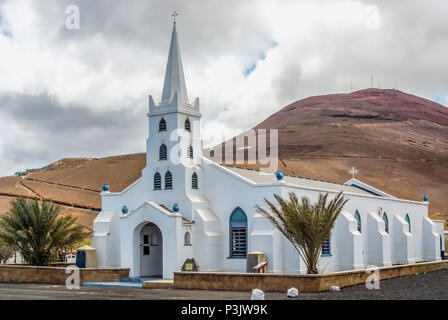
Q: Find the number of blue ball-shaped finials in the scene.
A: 5